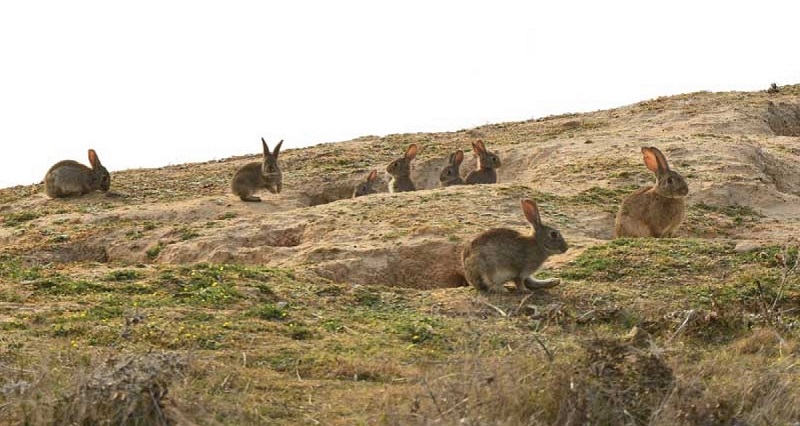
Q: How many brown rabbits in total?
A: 8